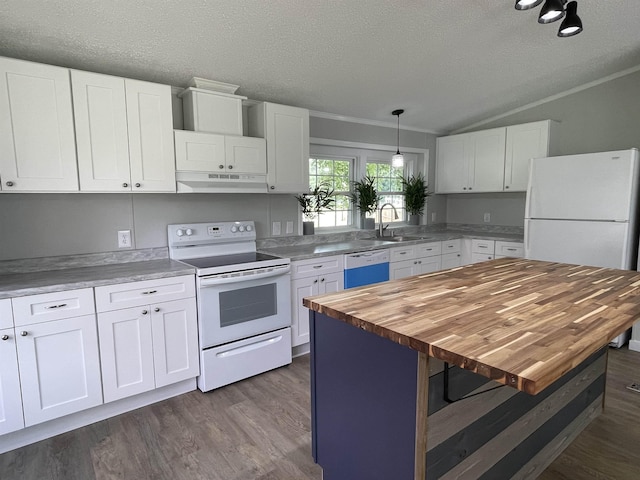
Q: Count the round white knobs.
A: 5